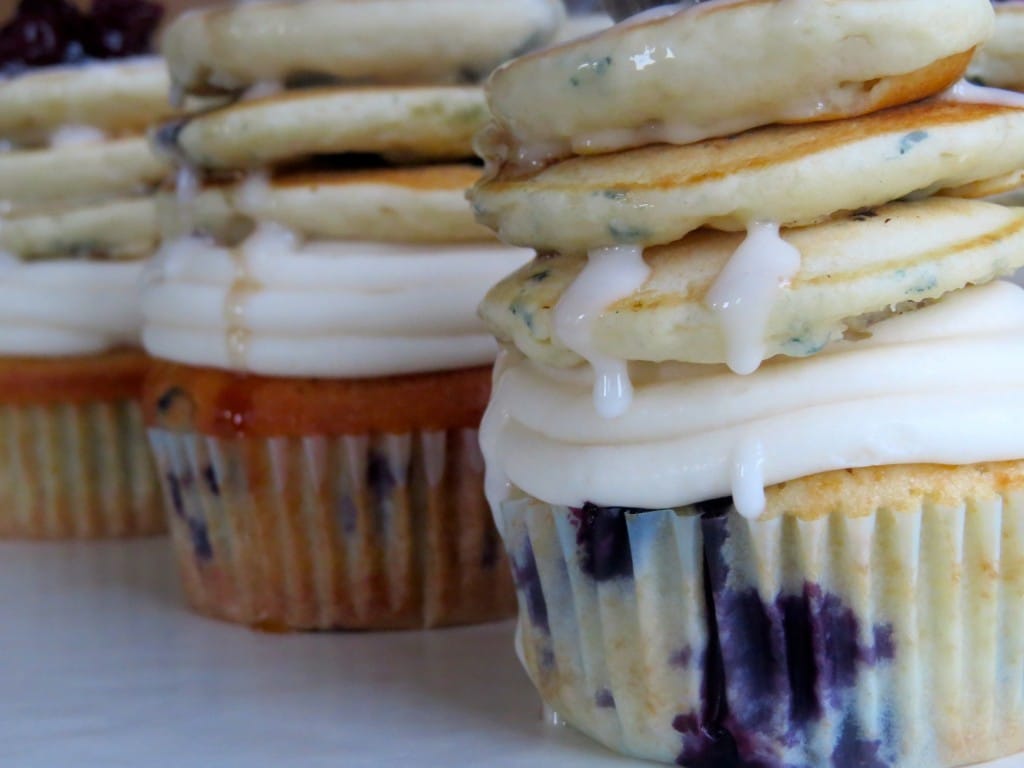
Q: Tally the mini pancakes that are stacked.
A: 9